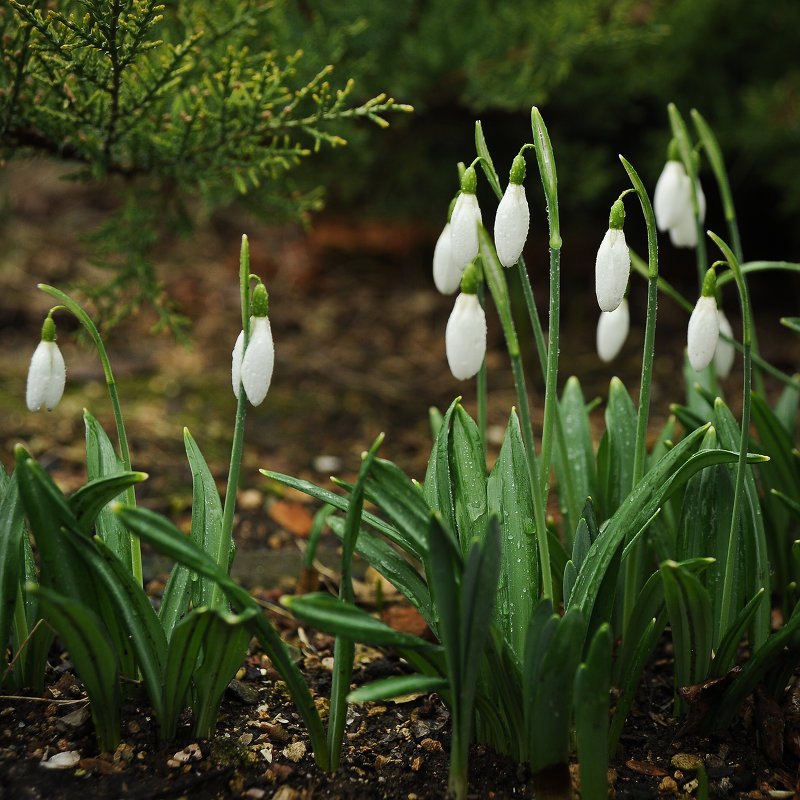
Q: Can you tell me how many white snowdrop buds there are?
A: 12